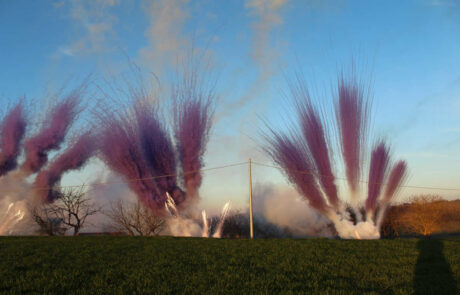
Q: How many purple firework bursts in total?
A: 11